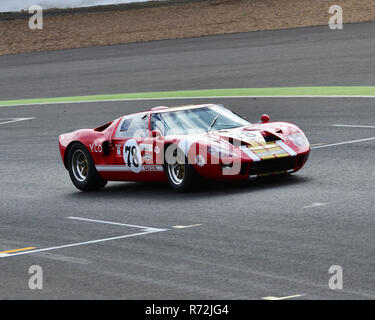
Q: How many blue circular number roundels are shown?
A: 0